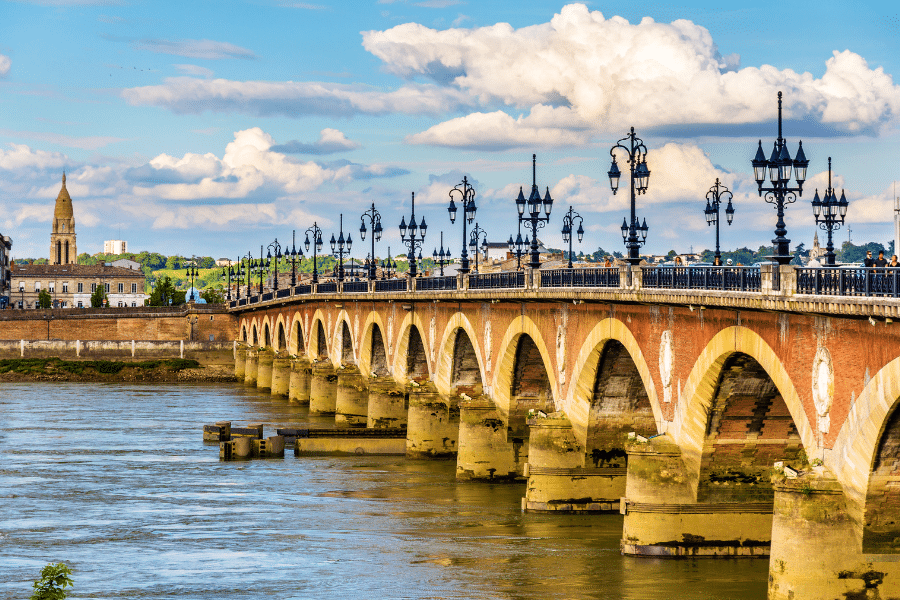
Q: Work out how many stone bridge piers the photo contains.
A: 13